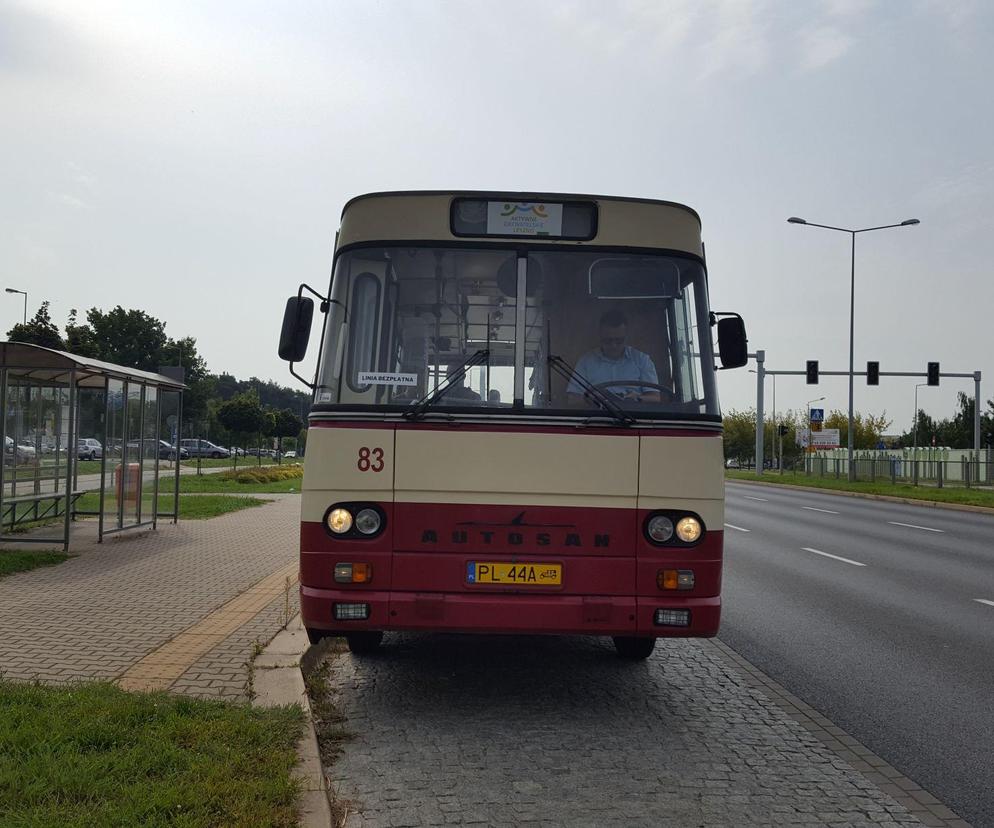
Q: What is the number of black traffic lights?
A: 3